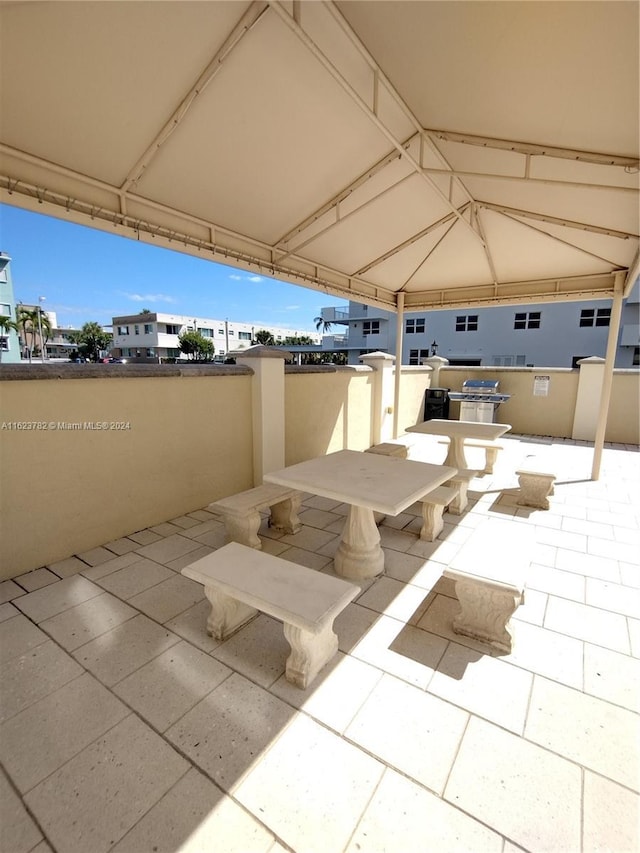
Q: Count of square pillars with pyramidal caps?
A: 4